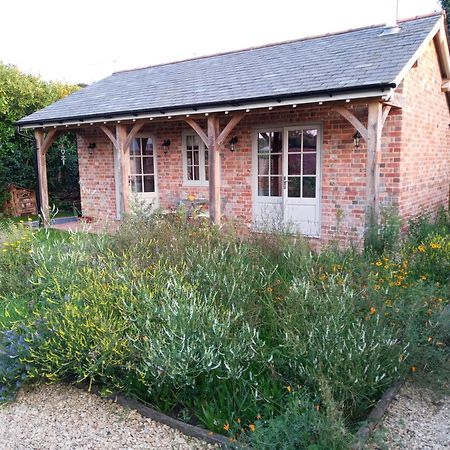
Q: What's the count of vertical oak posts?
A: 4